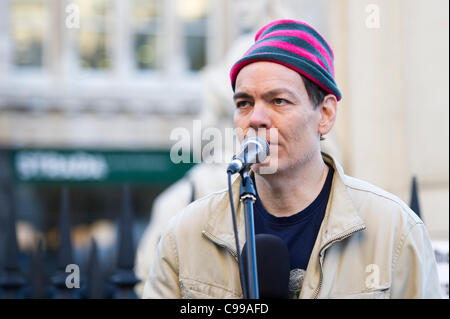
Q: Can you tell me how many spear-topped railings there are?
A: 6